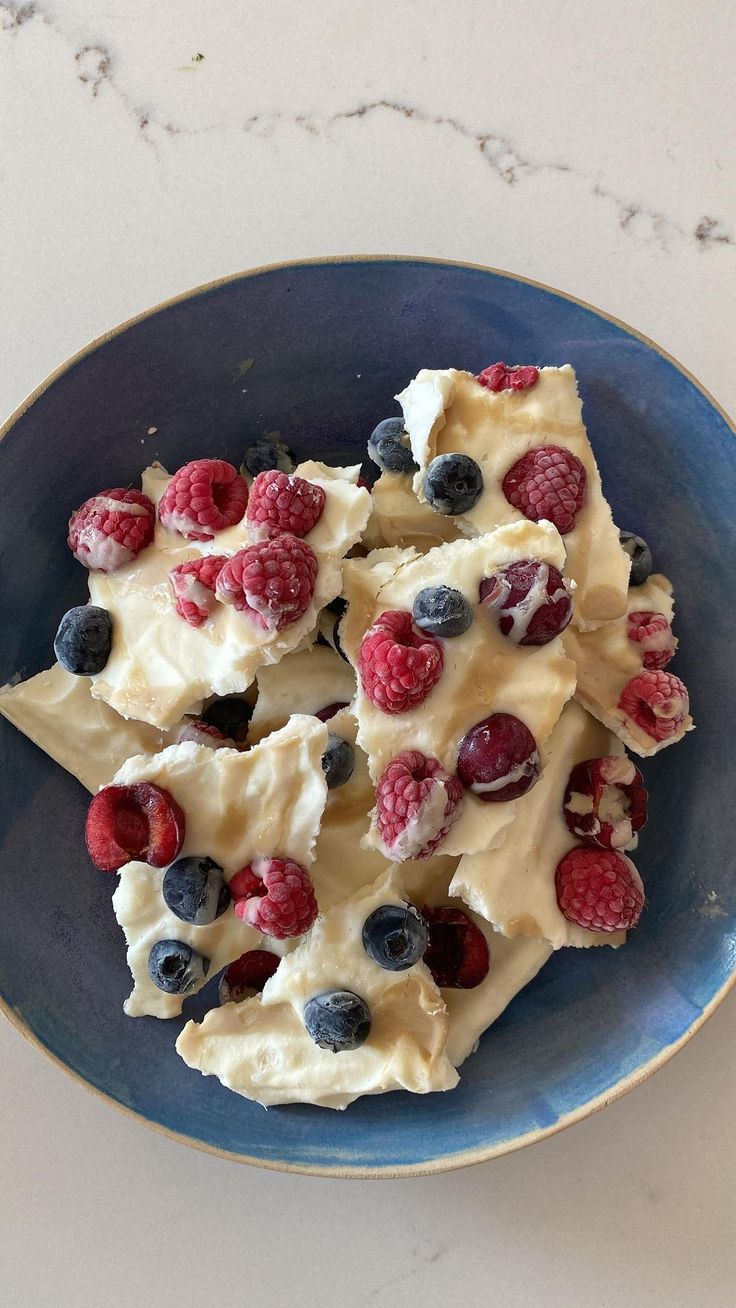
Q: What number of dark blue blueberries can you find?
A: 12